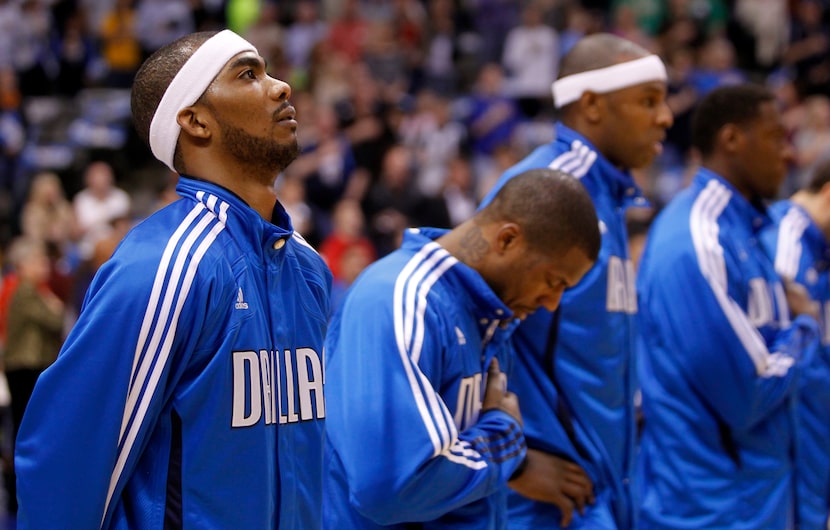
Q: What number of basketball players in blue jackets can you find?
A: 5